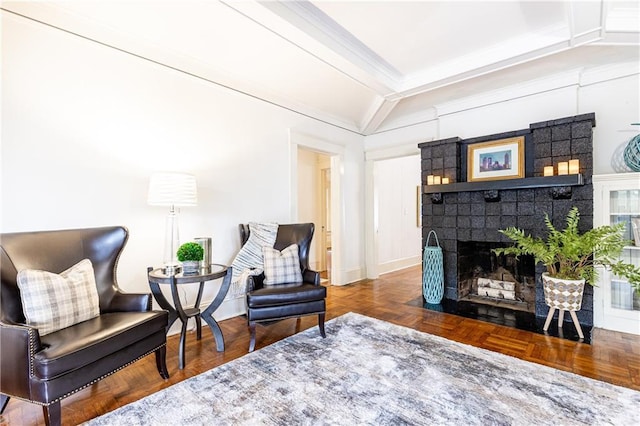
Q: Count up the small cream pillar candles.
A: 6